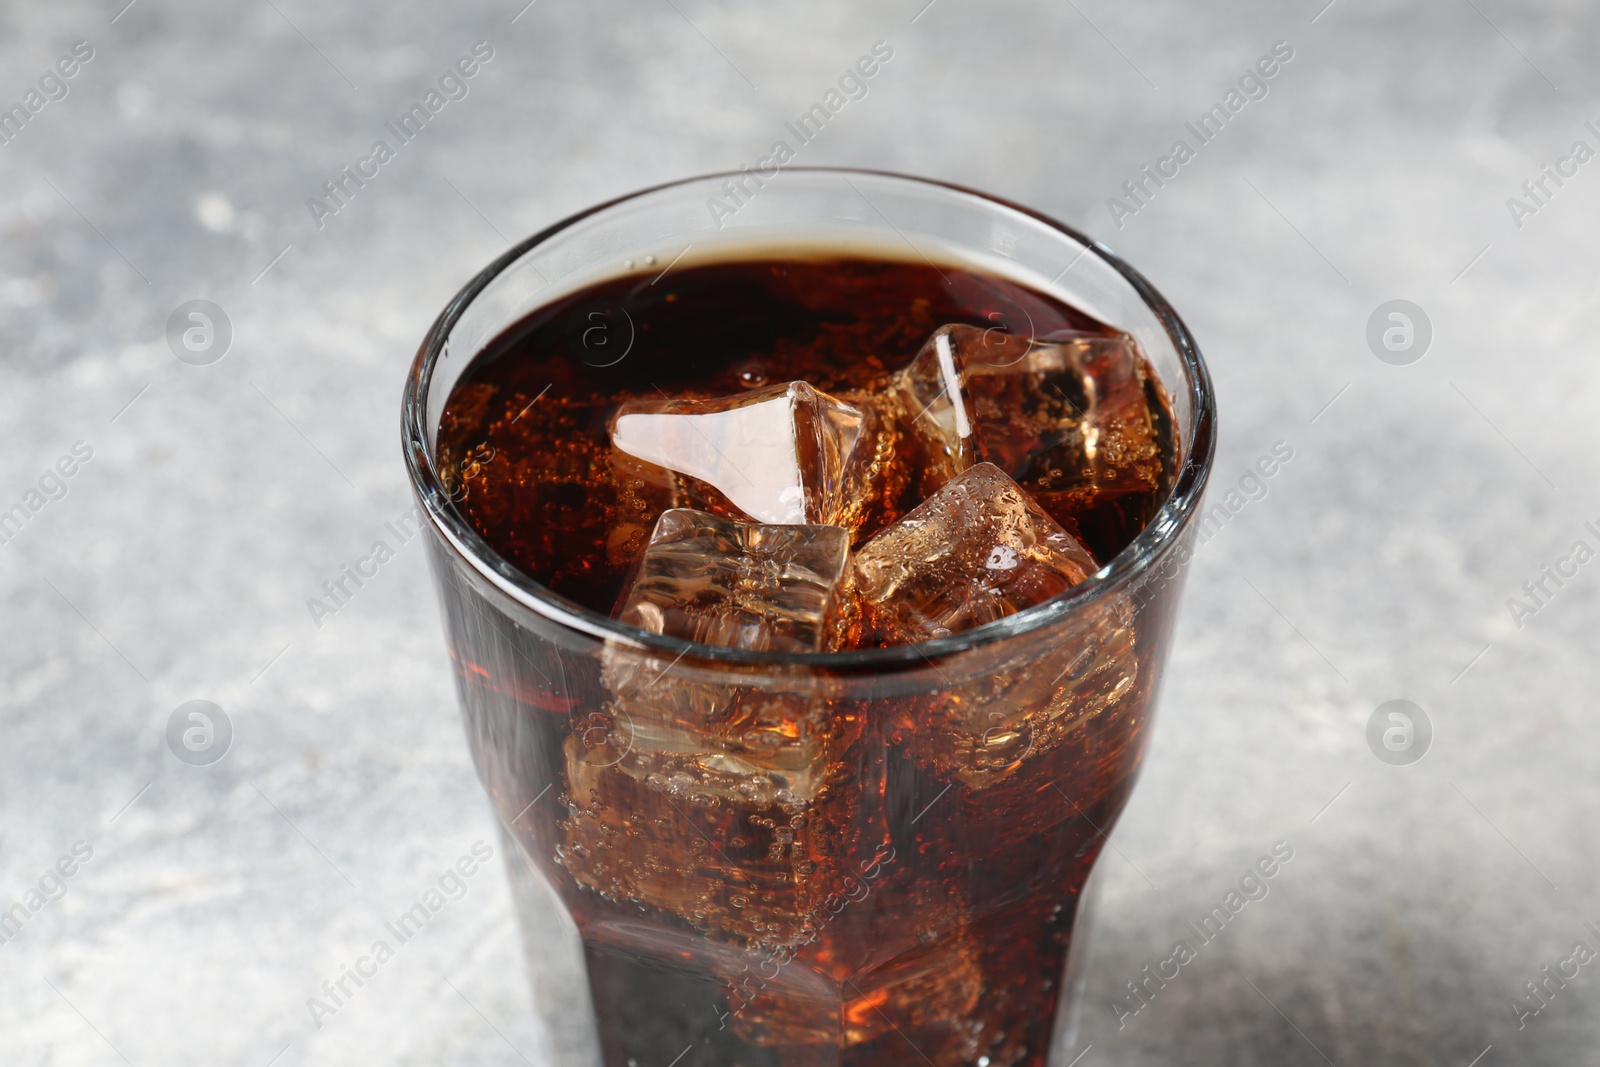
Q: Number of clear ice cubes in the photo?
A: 4